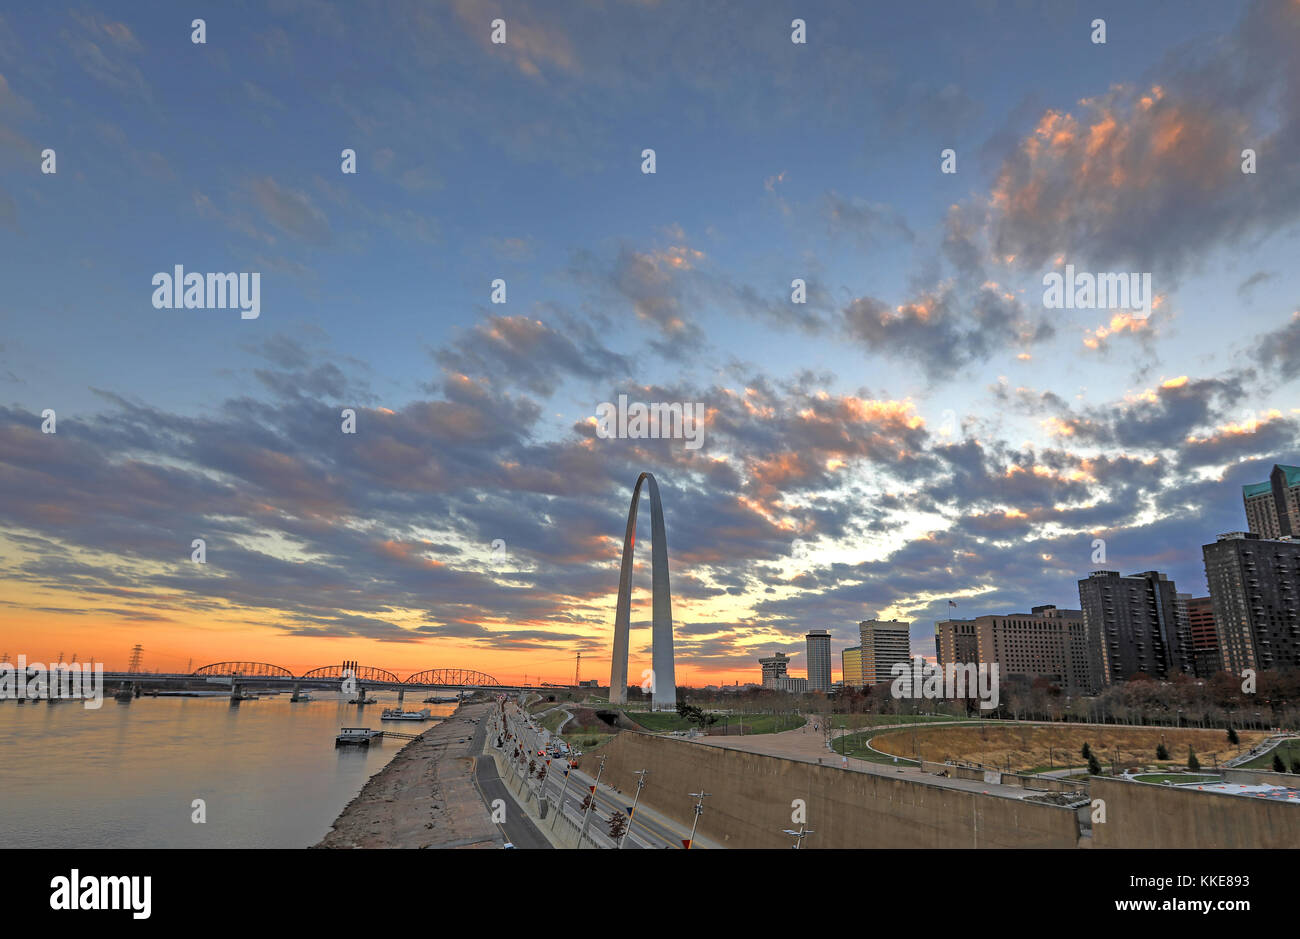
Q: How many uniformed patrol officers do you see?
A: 0